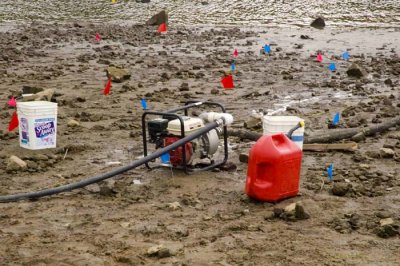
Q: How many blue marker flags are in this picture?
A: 8